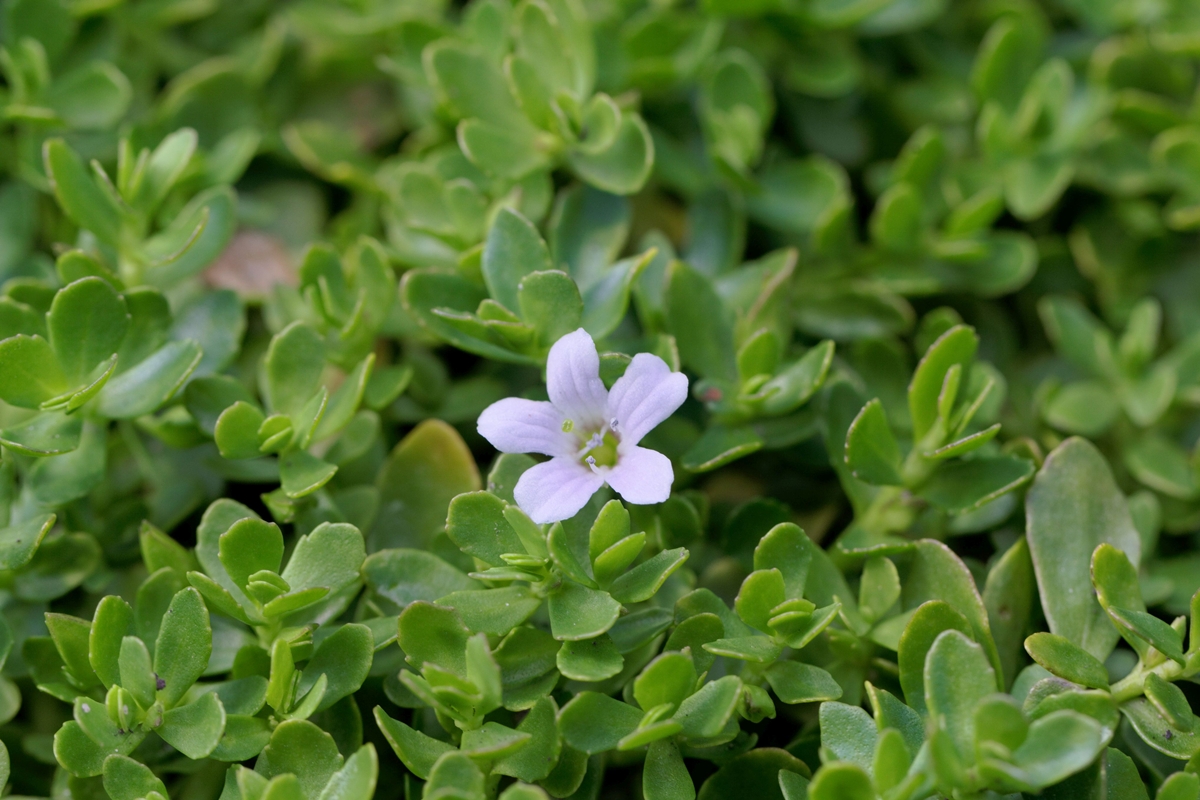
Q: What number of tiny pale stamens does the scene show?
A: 4